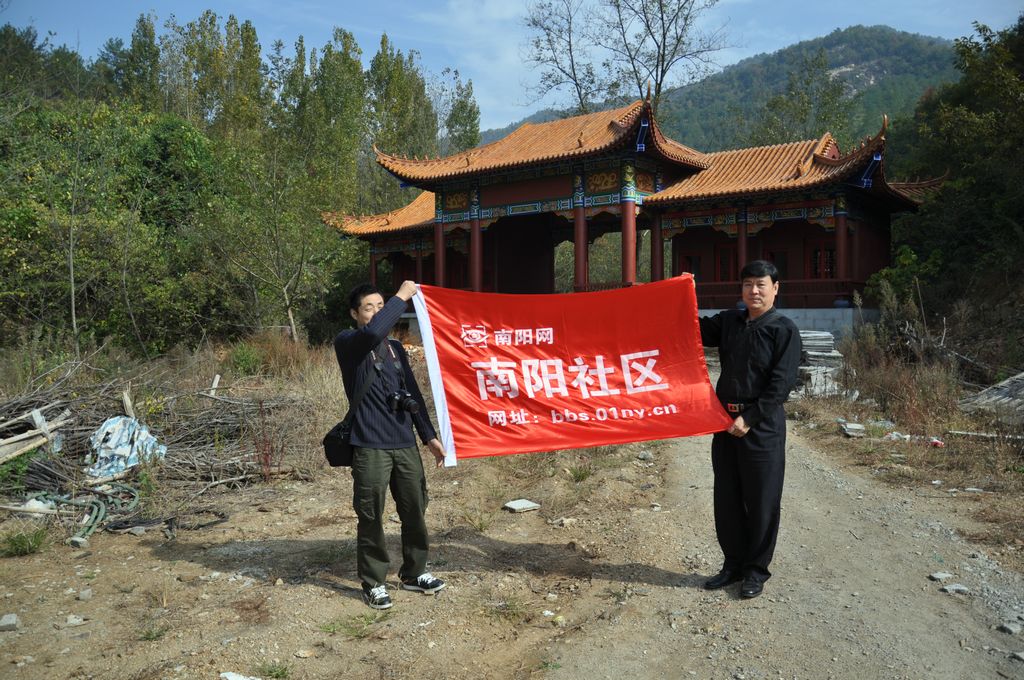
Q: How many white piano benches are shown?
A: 0